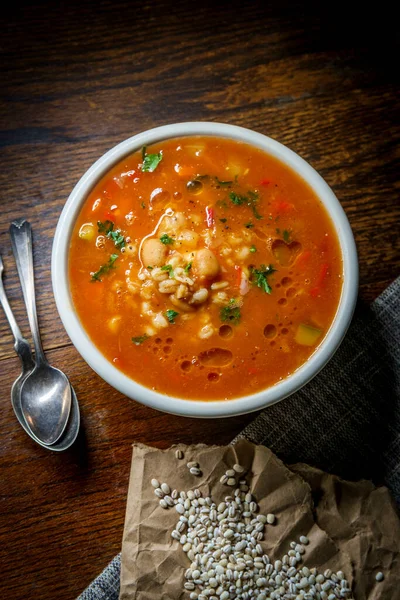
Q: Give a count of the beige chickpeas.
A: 2